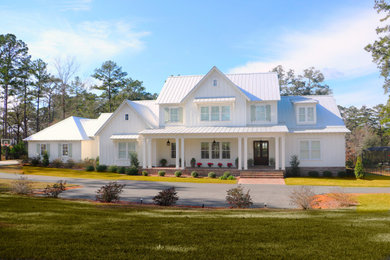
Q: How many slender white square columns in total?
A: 8